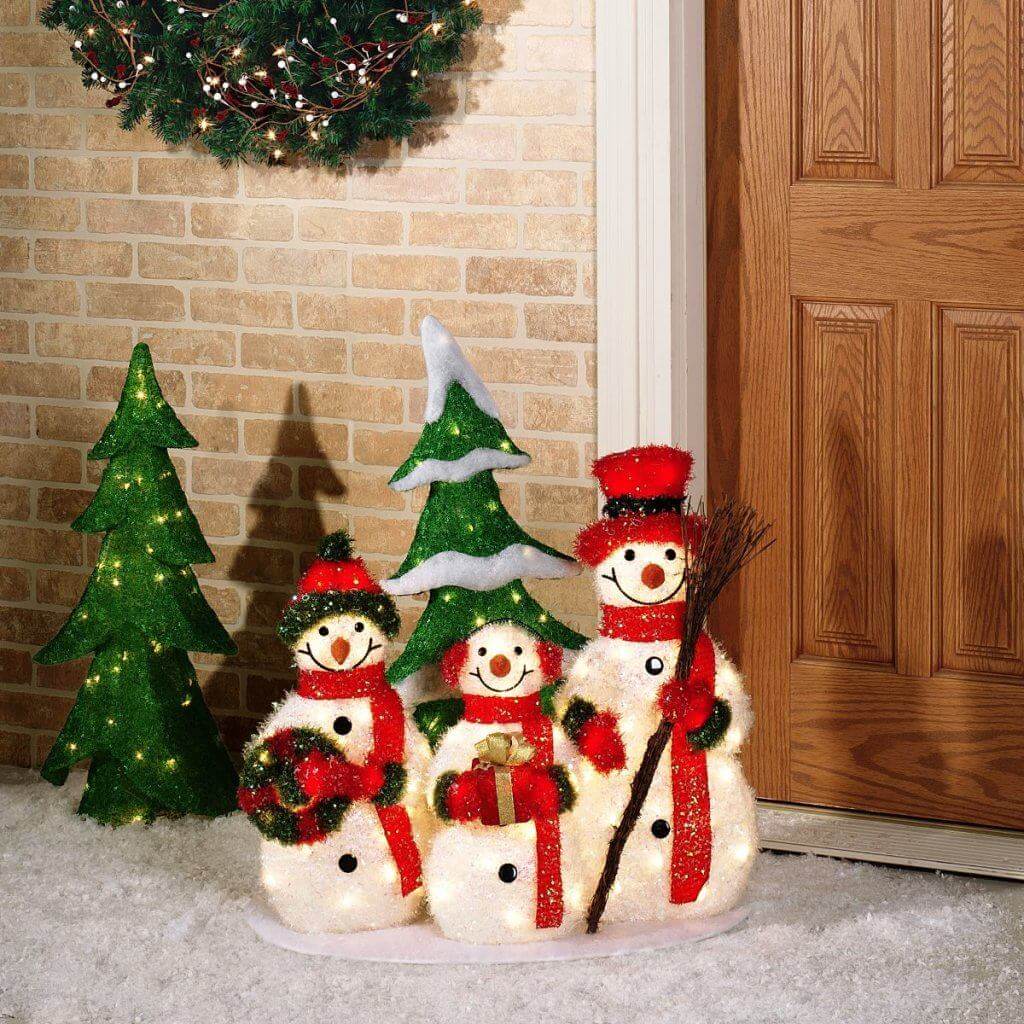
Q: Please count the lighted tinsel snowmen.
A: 3